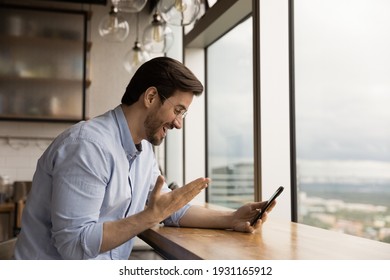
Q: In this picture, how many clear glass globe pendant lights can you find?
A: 5